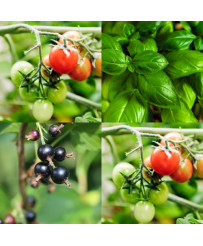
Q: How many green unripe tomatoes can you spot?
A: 8